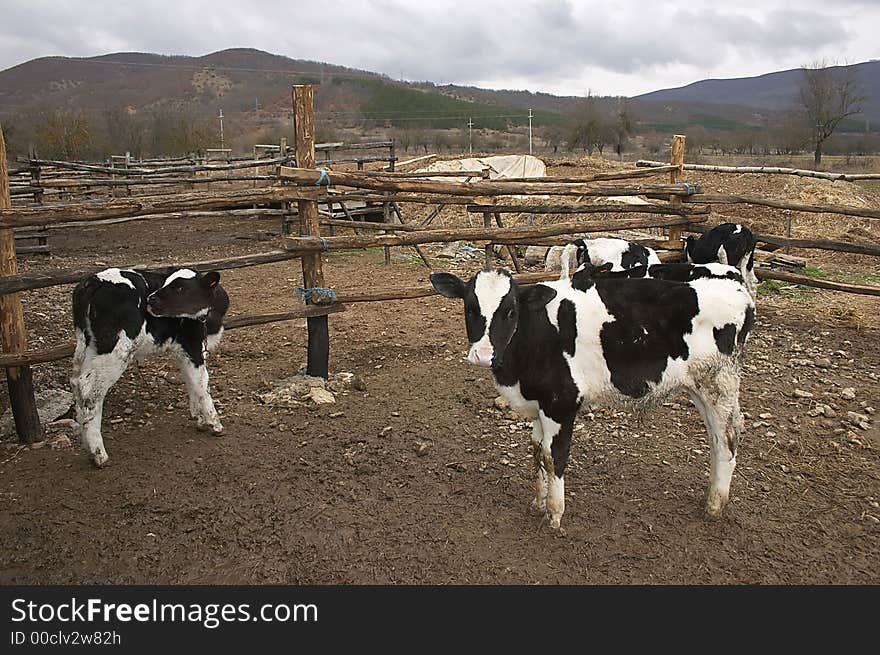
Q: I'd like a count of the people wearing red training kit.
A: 0